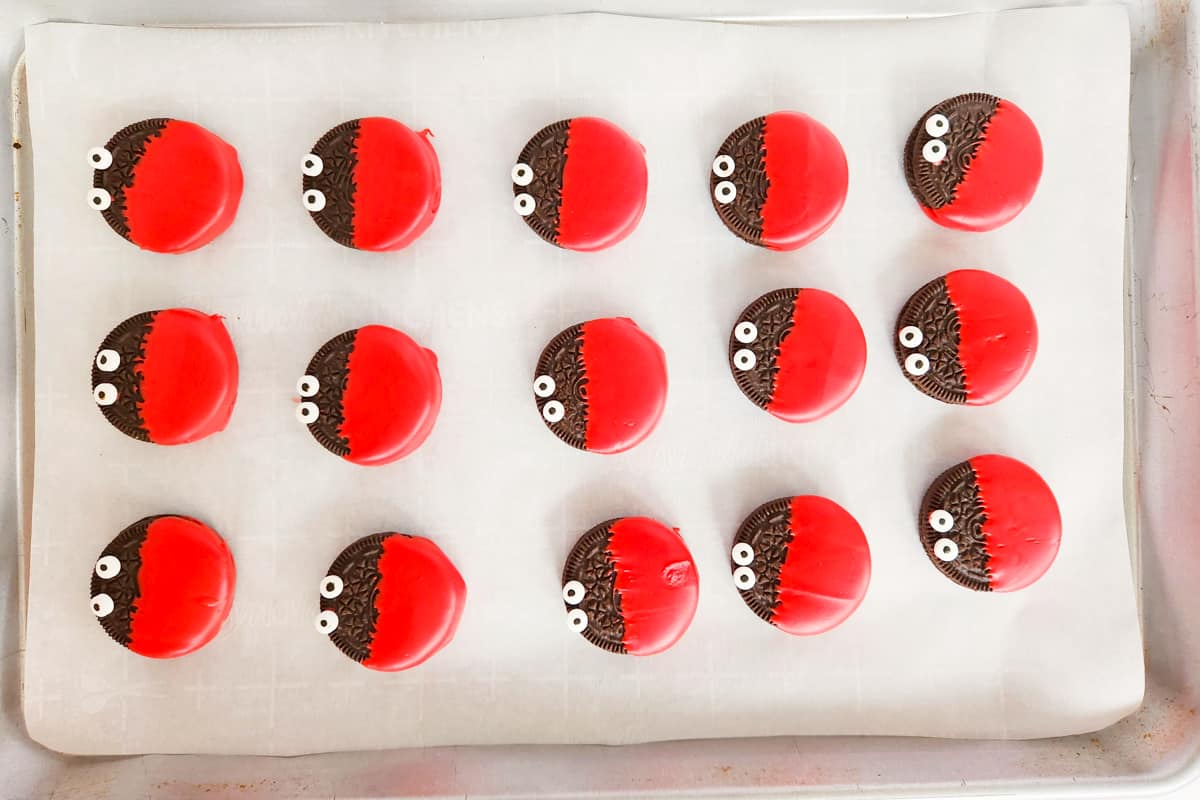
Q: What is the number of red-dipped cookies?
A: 15